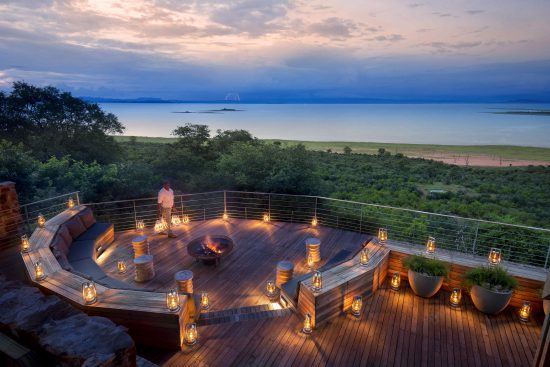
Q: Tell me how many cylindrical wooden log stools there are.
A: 5